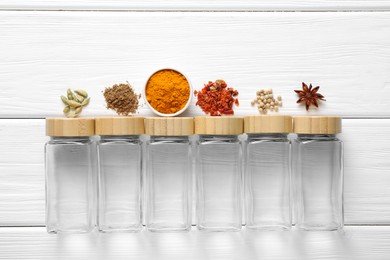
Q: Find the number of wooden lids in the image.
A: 6